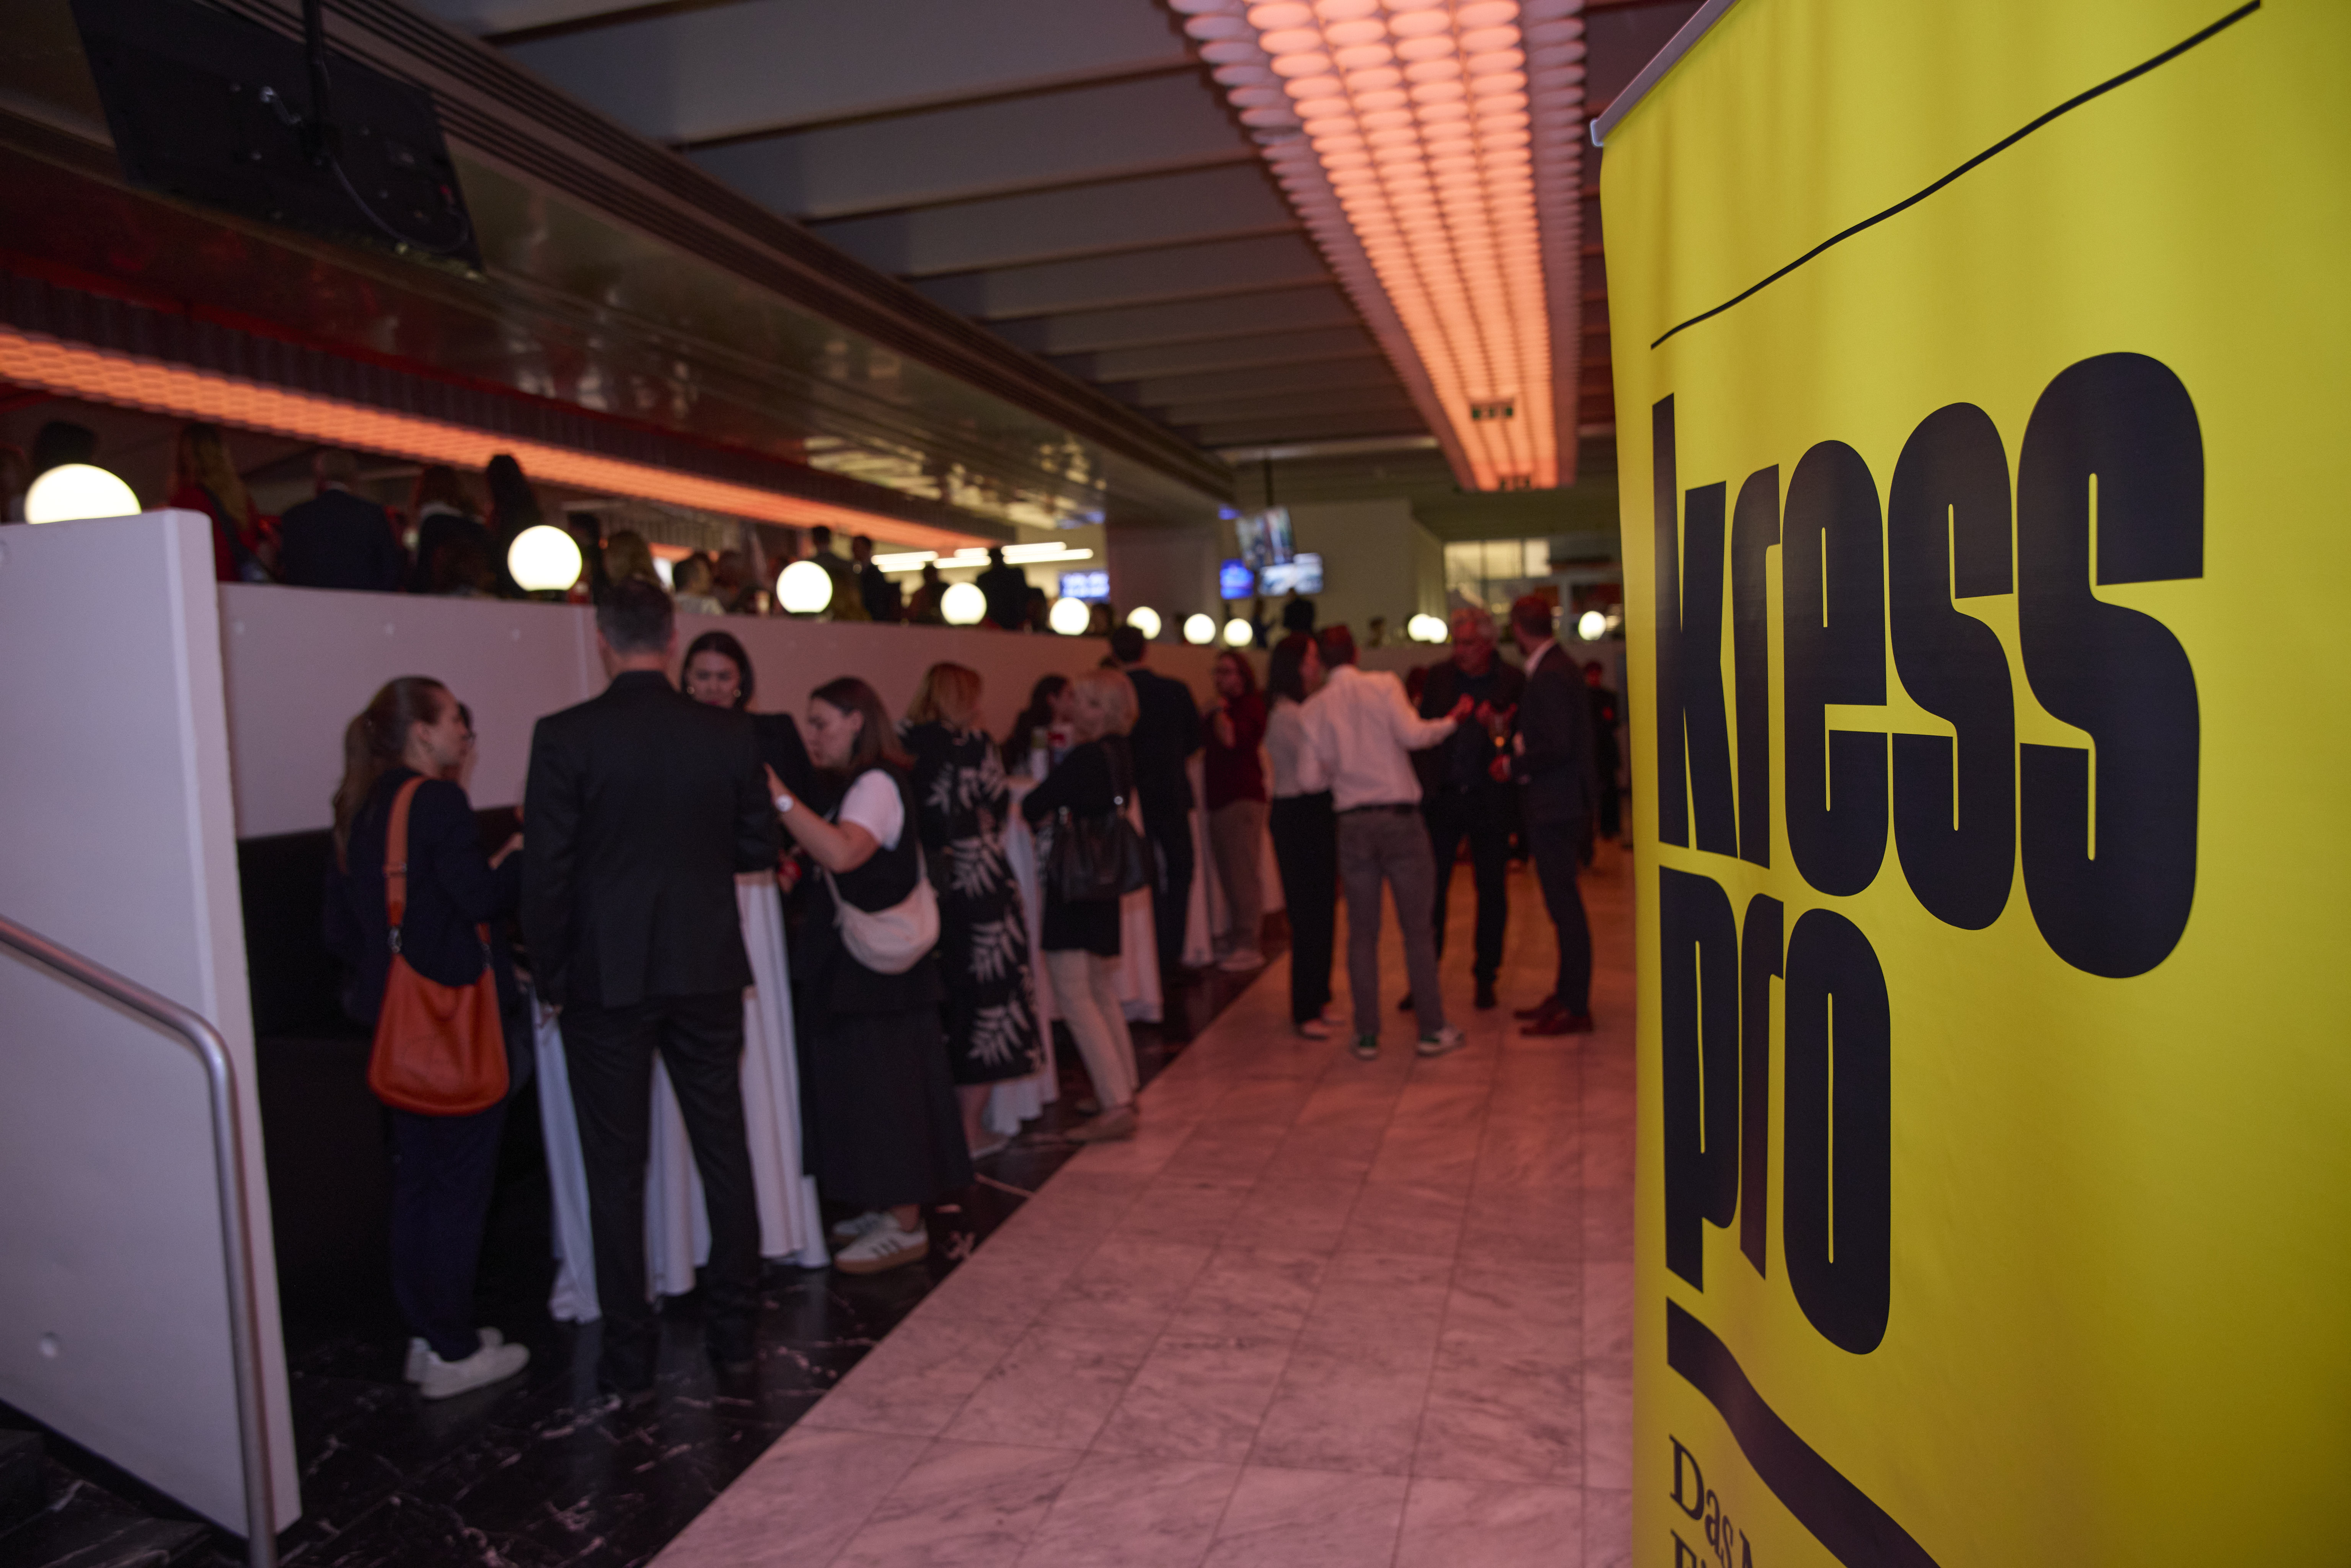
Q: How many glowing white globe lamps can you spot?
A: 11